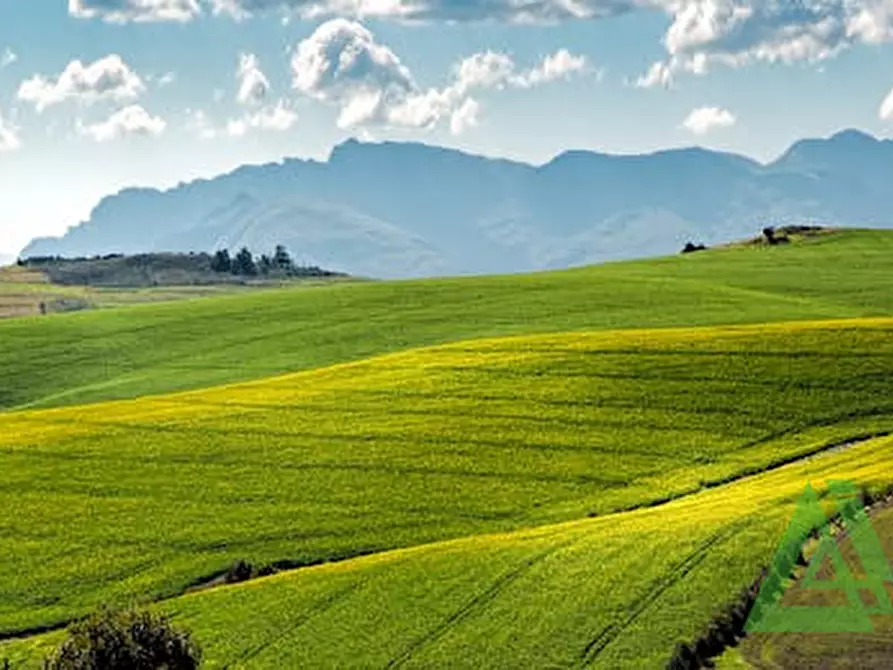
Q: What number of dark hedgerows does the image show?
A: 2